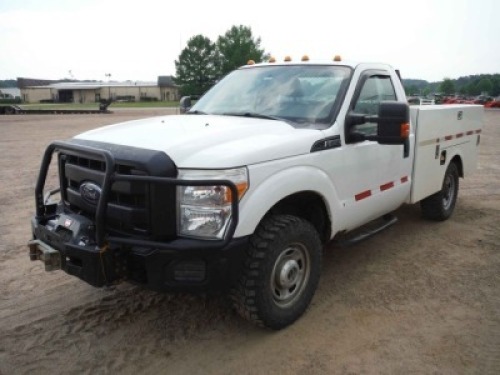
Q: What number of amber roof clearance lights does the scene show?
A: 5